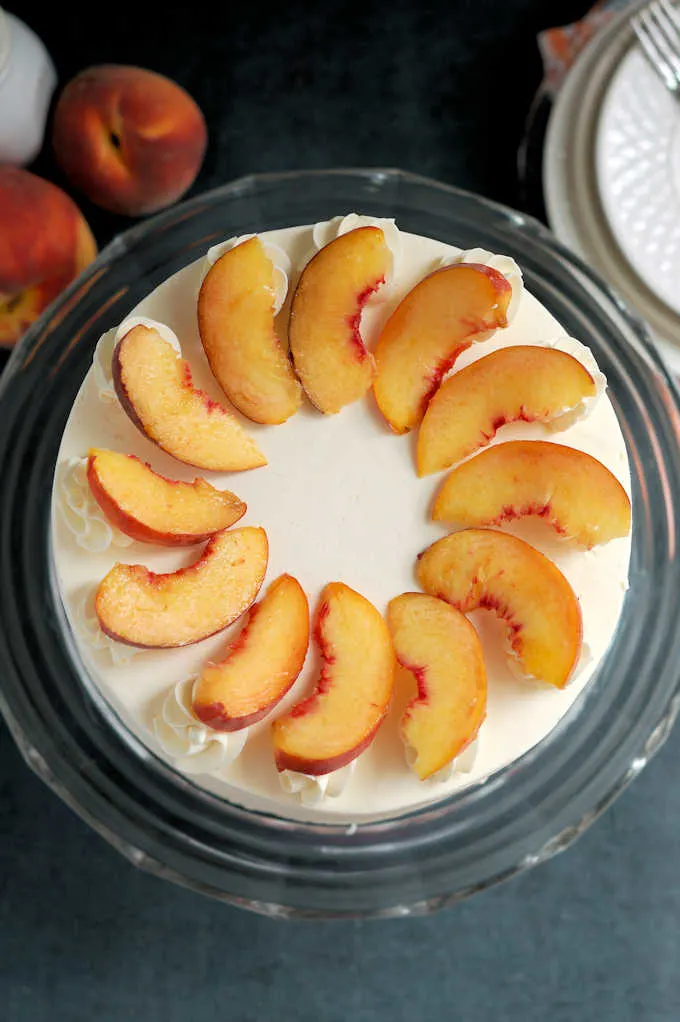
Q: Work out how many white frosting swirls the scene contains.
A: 11